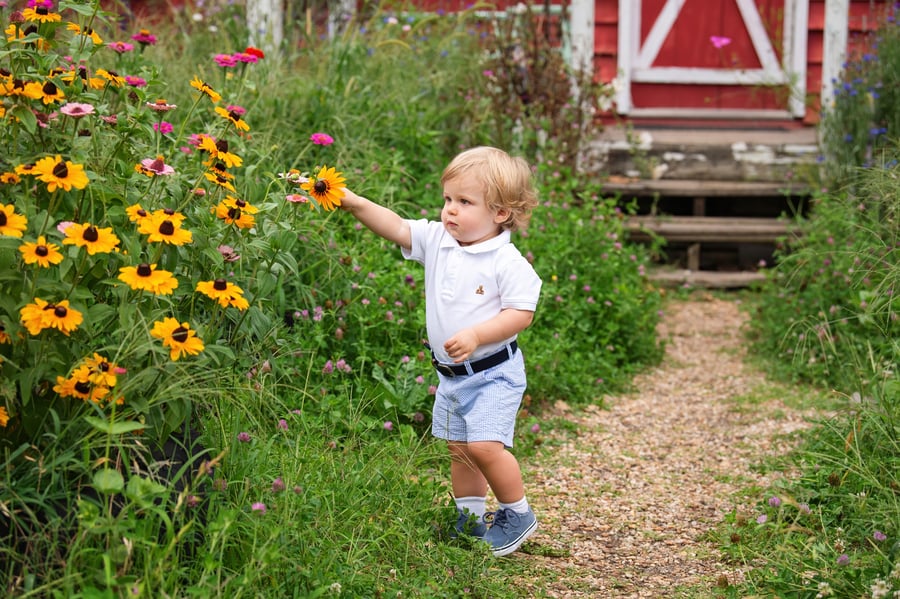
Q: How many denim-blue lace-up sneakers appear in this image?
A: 2